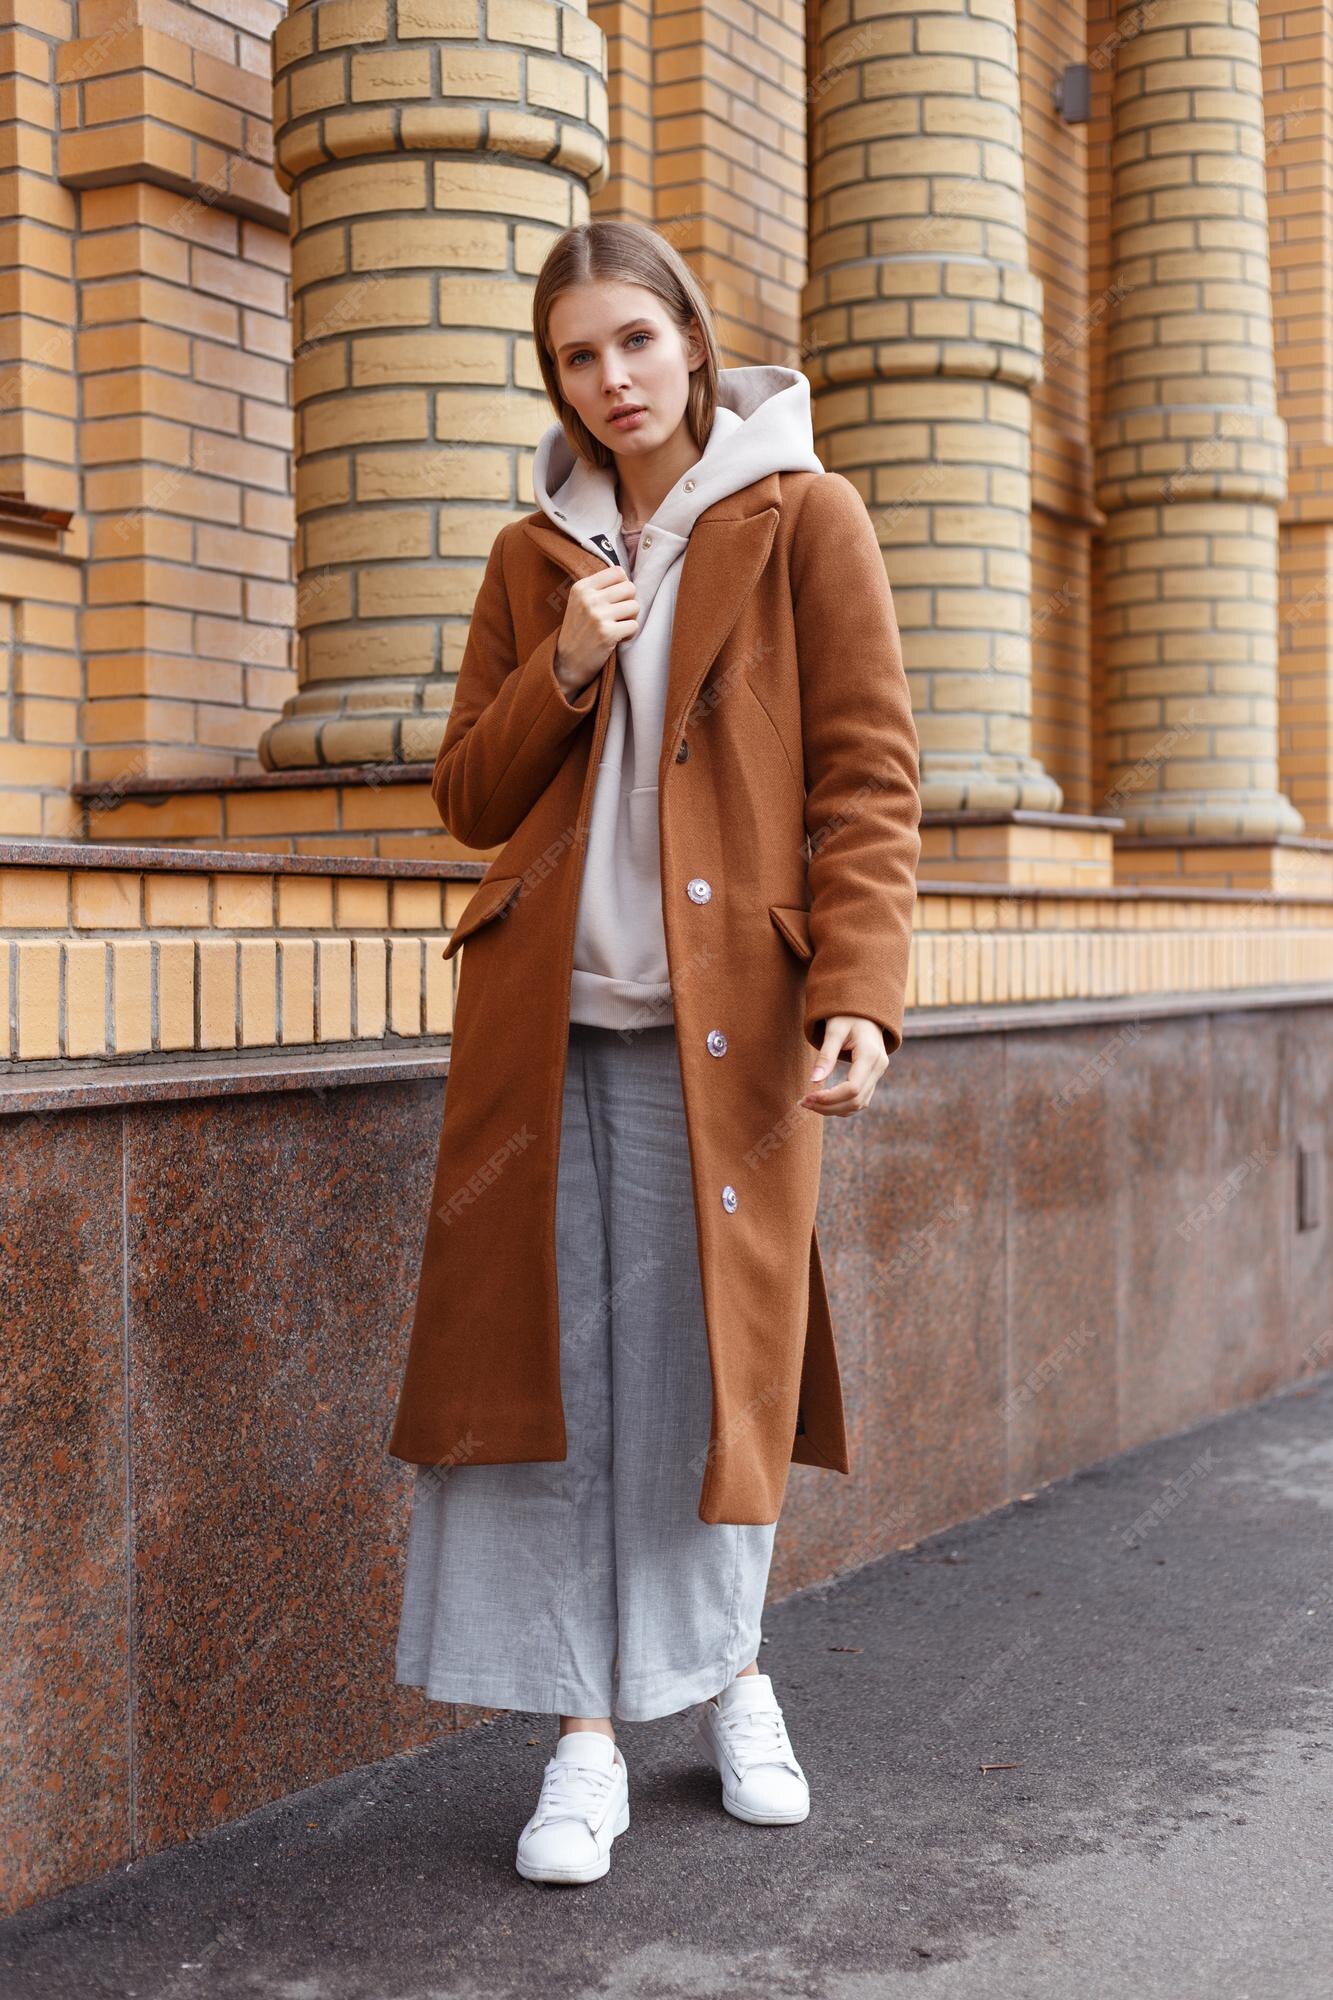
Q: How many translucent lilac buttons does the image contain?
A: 3